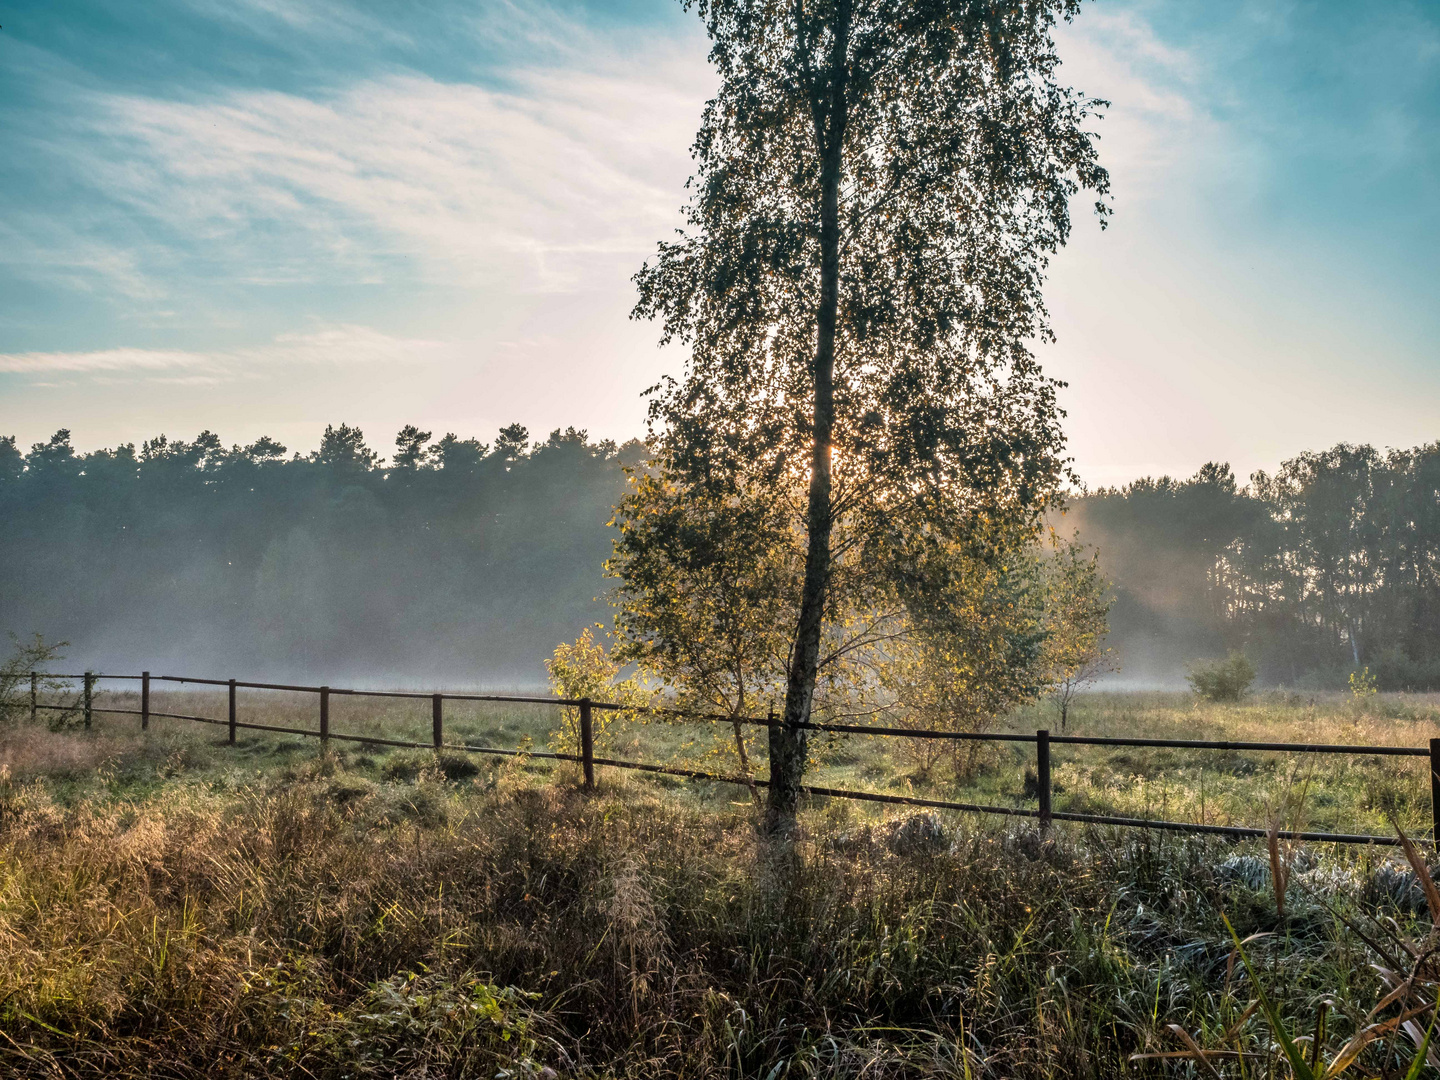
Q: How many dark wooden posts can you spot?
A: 10